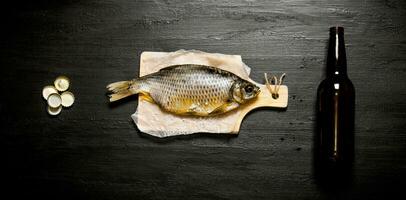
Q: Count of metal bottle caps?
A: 5